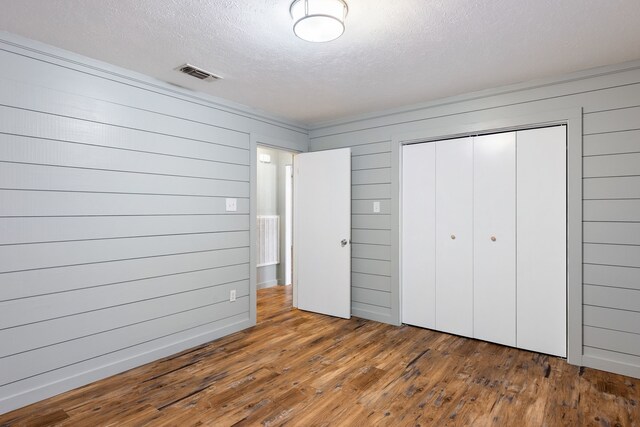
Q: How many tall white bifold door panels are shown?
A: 4